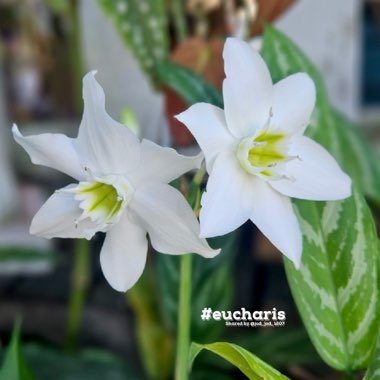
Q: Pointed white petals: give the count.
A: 12